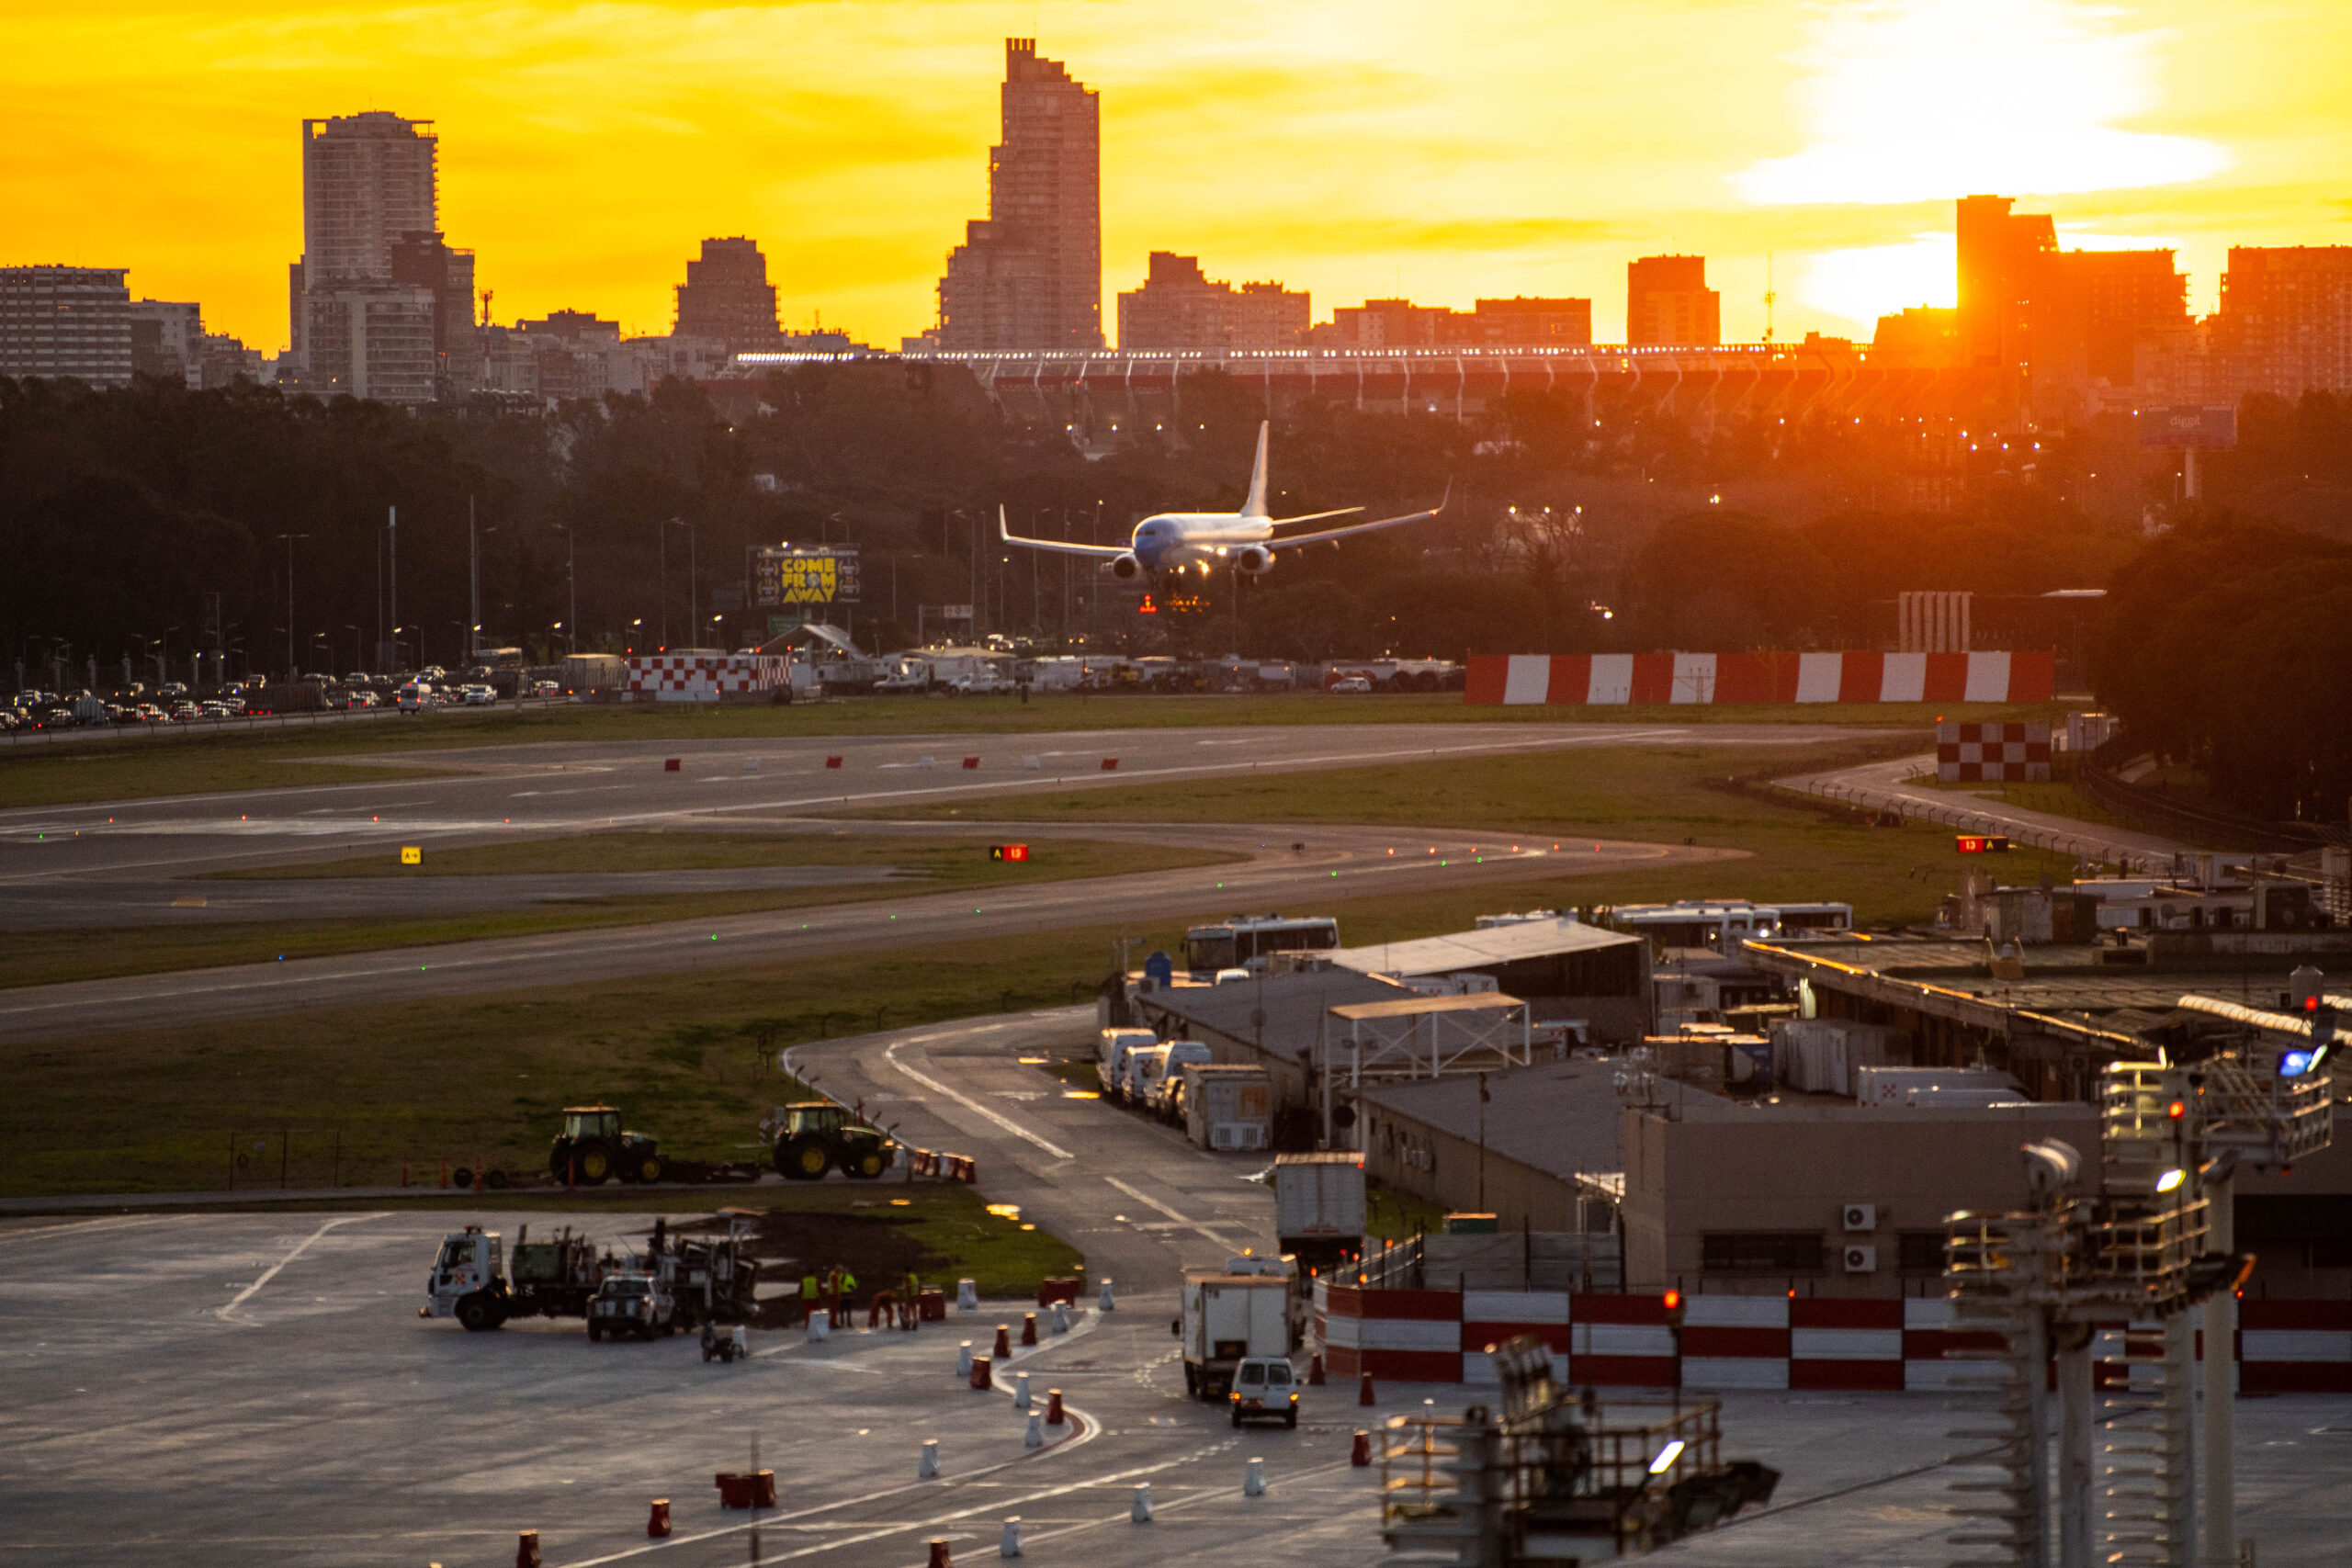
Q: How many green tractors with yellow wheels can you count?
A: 2